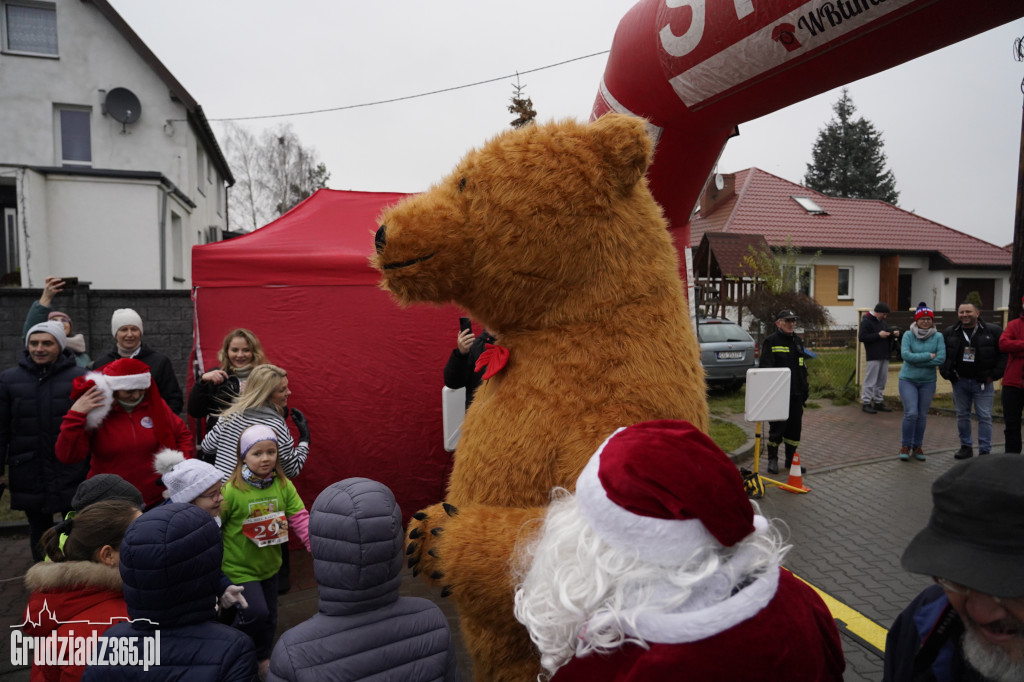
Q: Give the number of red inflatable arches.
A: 1